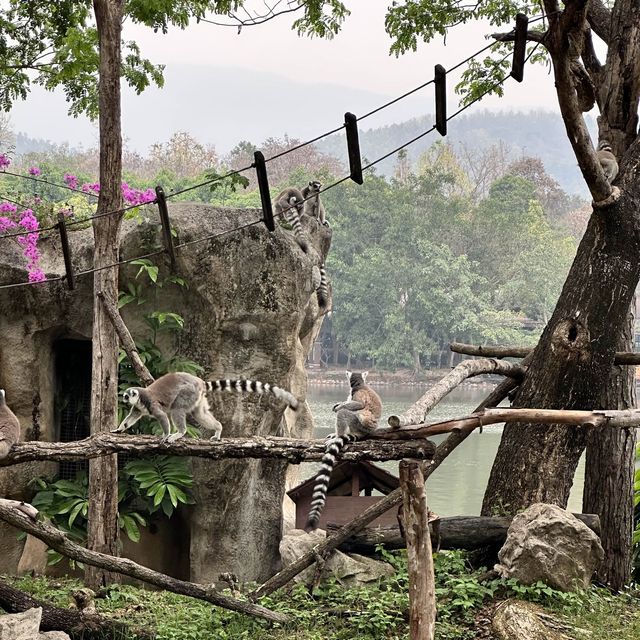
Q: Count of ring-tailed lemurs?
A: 6